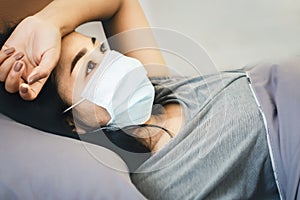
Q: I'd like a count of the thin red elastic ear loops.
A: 0